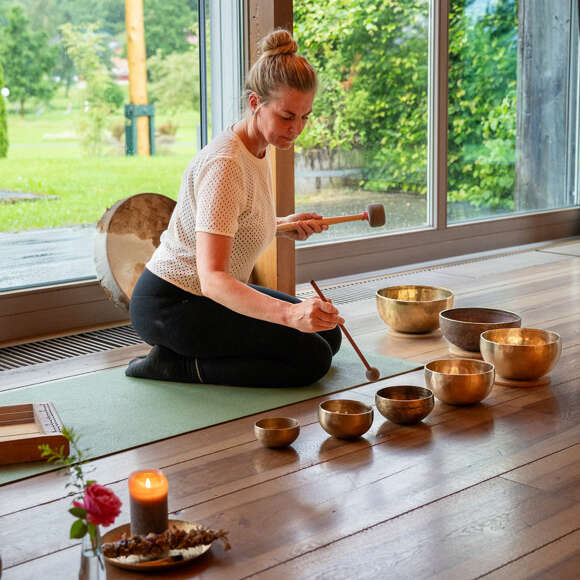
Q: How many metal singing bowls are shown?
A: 7